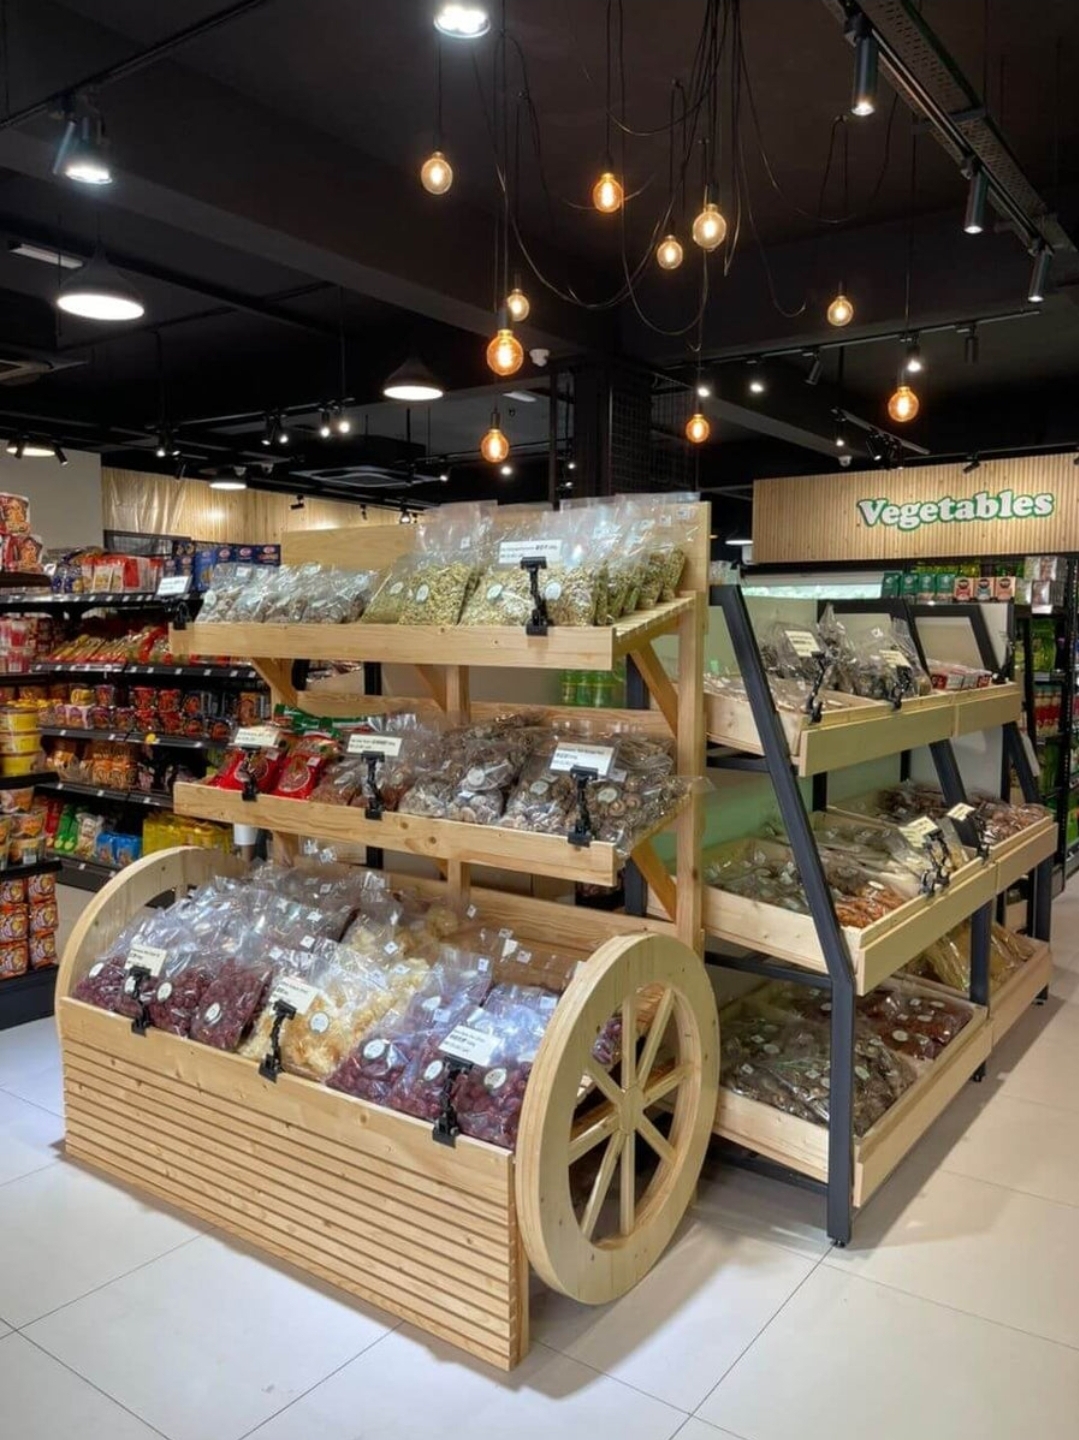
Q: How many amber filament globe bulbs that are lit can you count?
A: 10